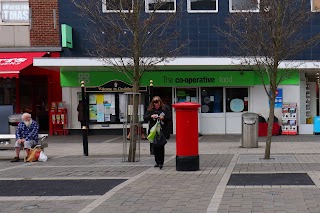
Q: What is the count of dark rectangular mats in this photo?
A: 2